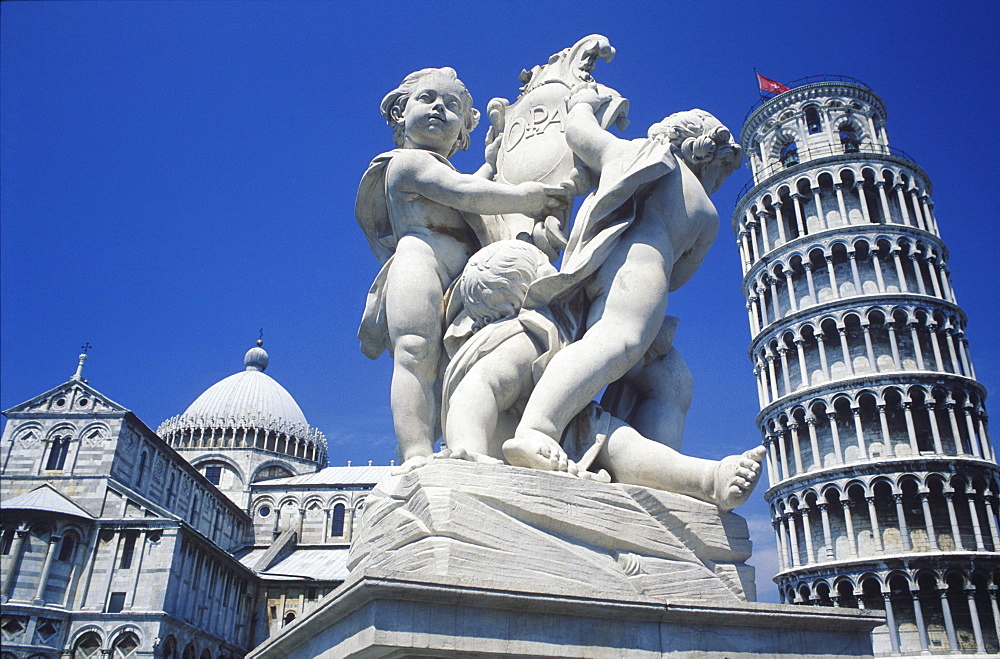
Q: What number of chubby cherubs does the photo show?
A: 3